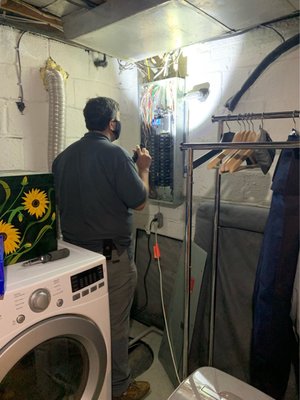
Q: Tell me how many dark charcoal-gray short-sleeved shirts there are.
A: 1